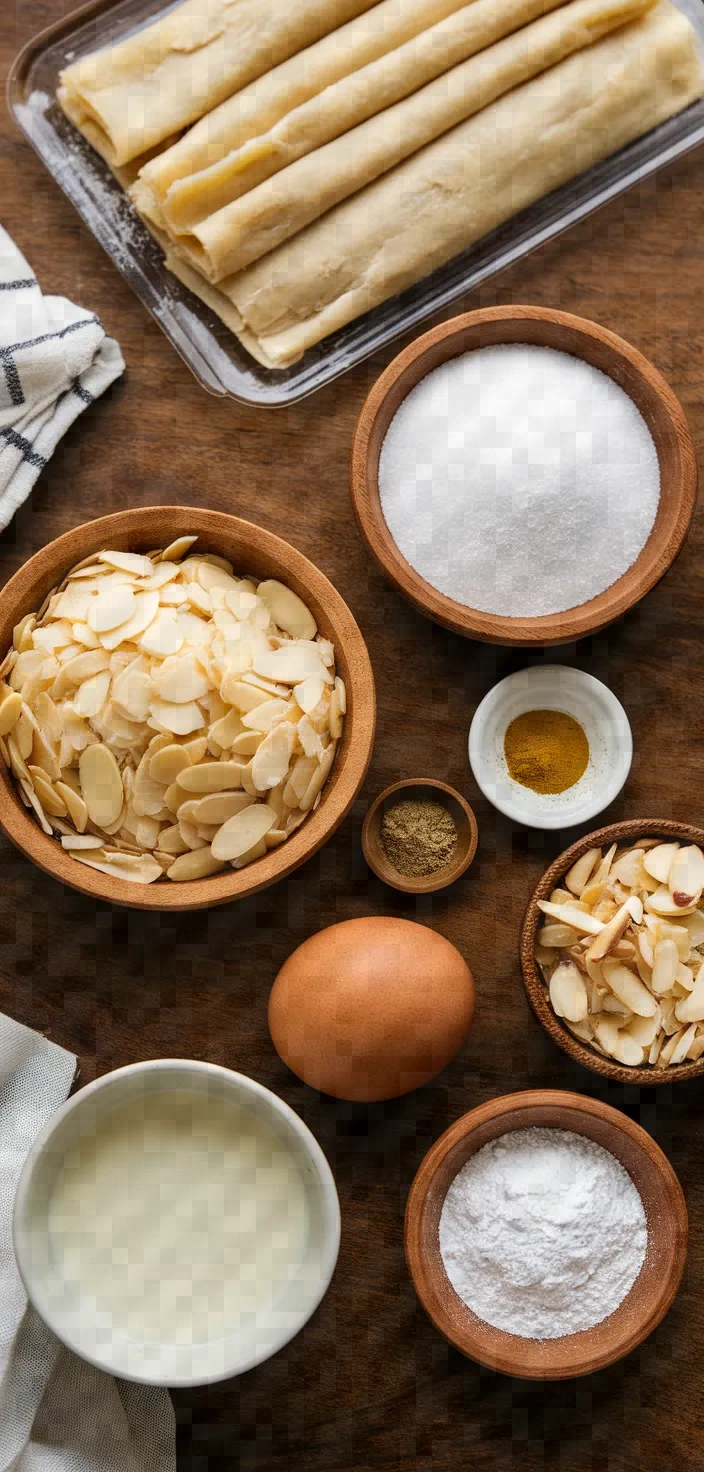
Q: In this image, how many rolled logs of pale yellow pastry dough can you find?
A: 5